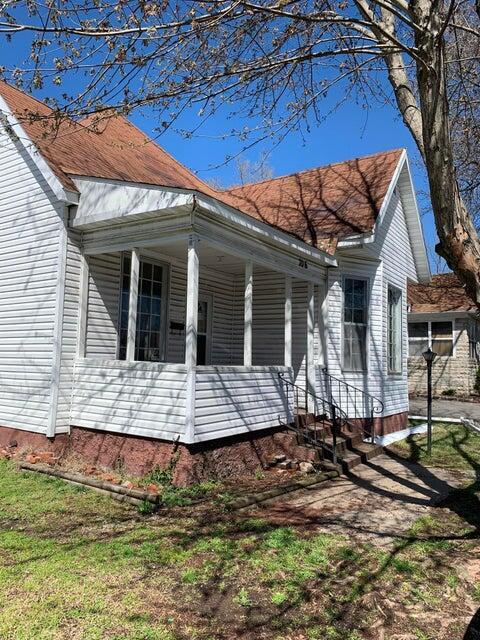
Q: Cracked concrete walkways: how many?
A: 1